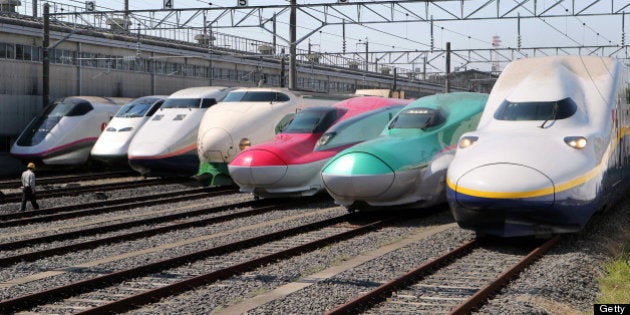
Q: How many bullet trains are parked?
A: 7